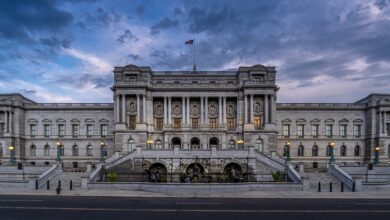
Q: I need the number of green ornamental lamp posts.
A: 6